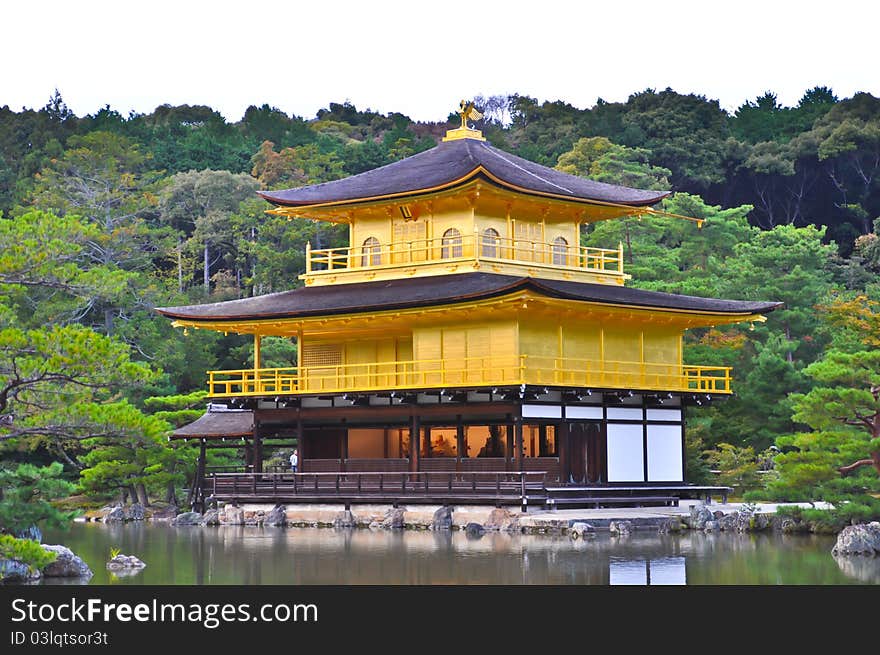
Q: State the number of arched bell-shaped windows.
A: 4